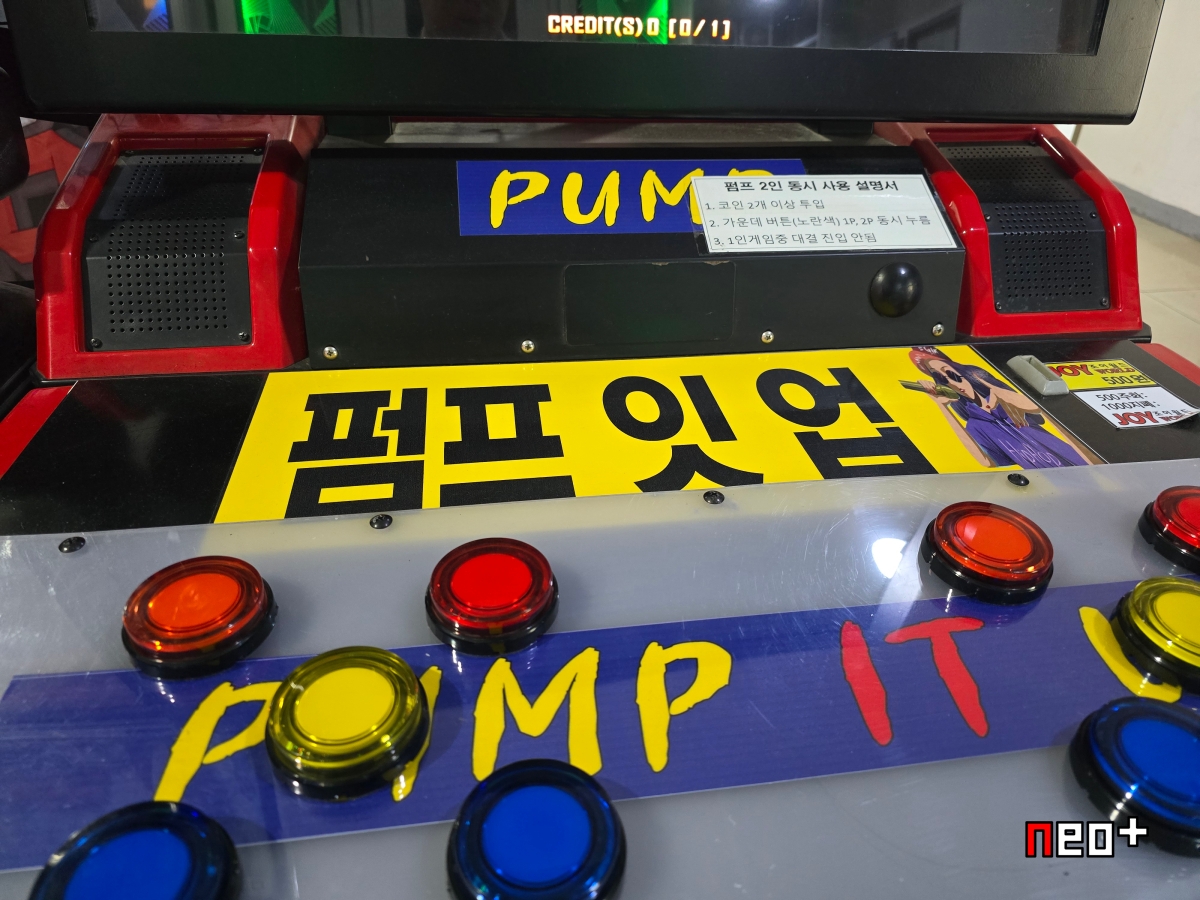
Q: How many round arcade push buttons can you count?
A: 9